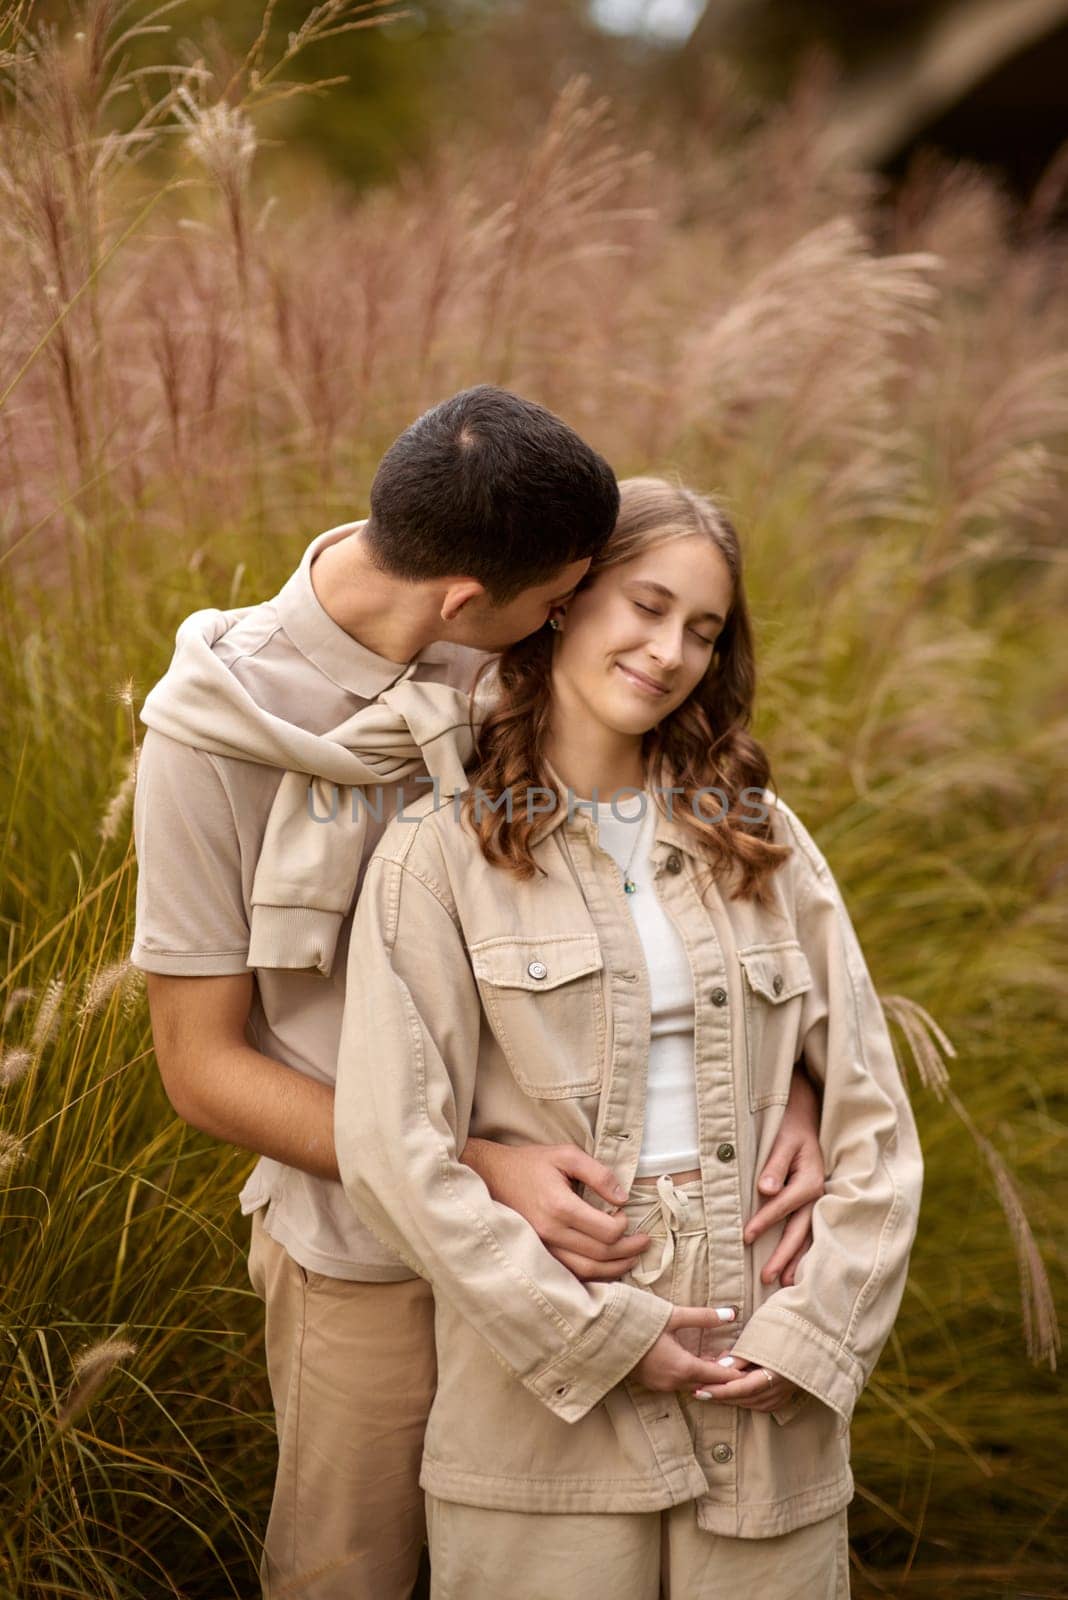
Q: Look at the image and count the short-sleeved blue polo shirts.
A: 0